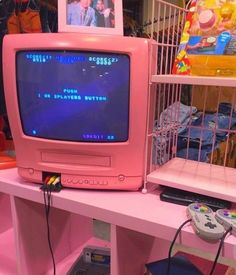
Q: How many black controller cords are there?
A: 2